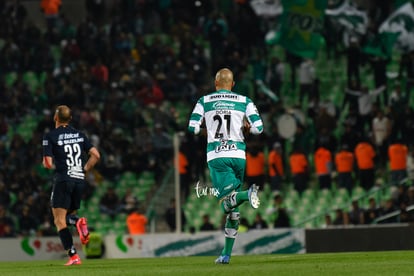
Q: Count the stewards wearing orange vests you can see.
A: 10